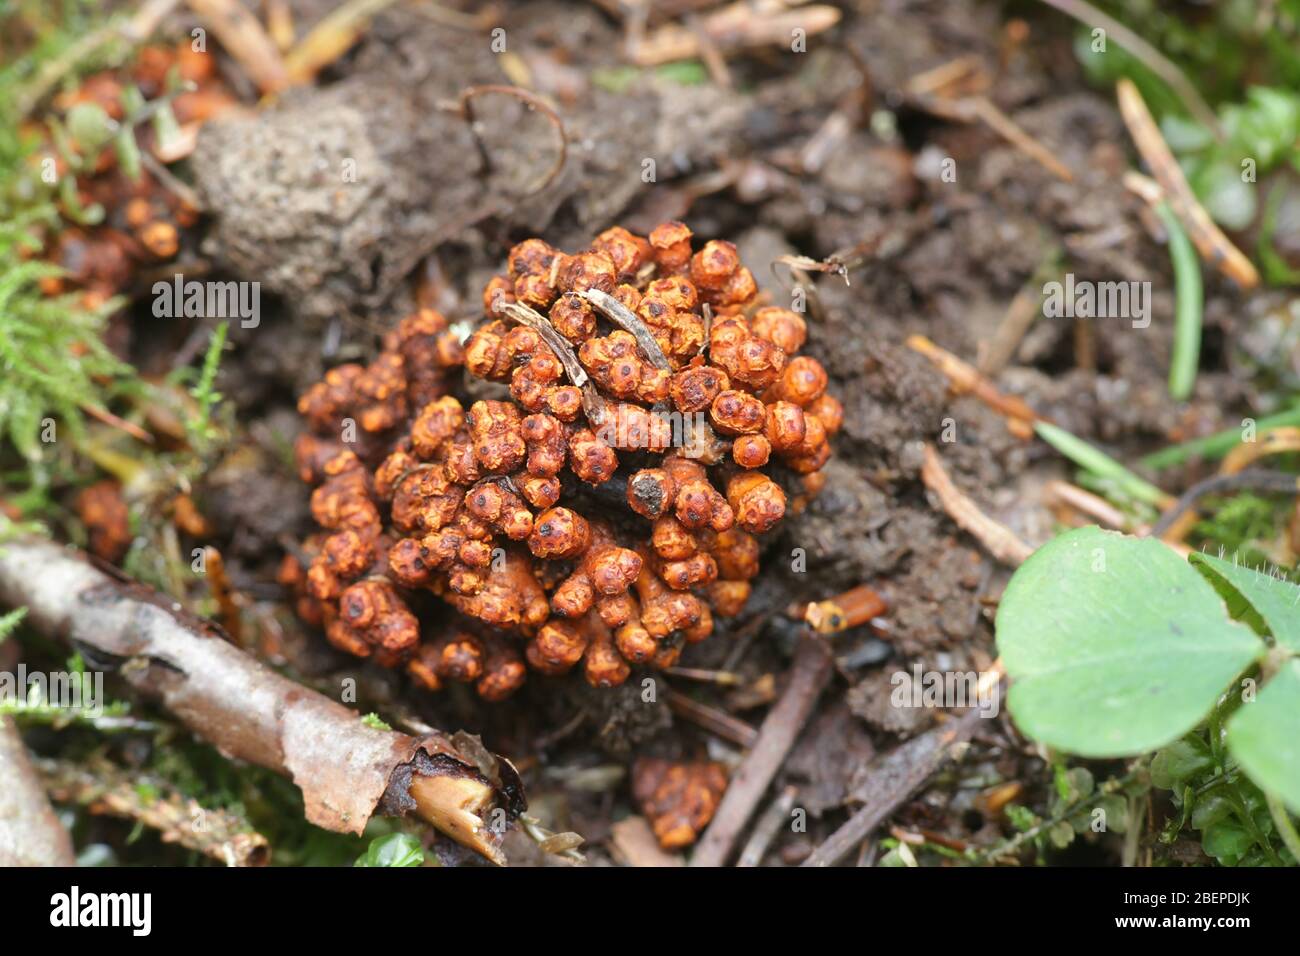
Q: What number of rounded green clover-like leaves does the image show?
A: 3